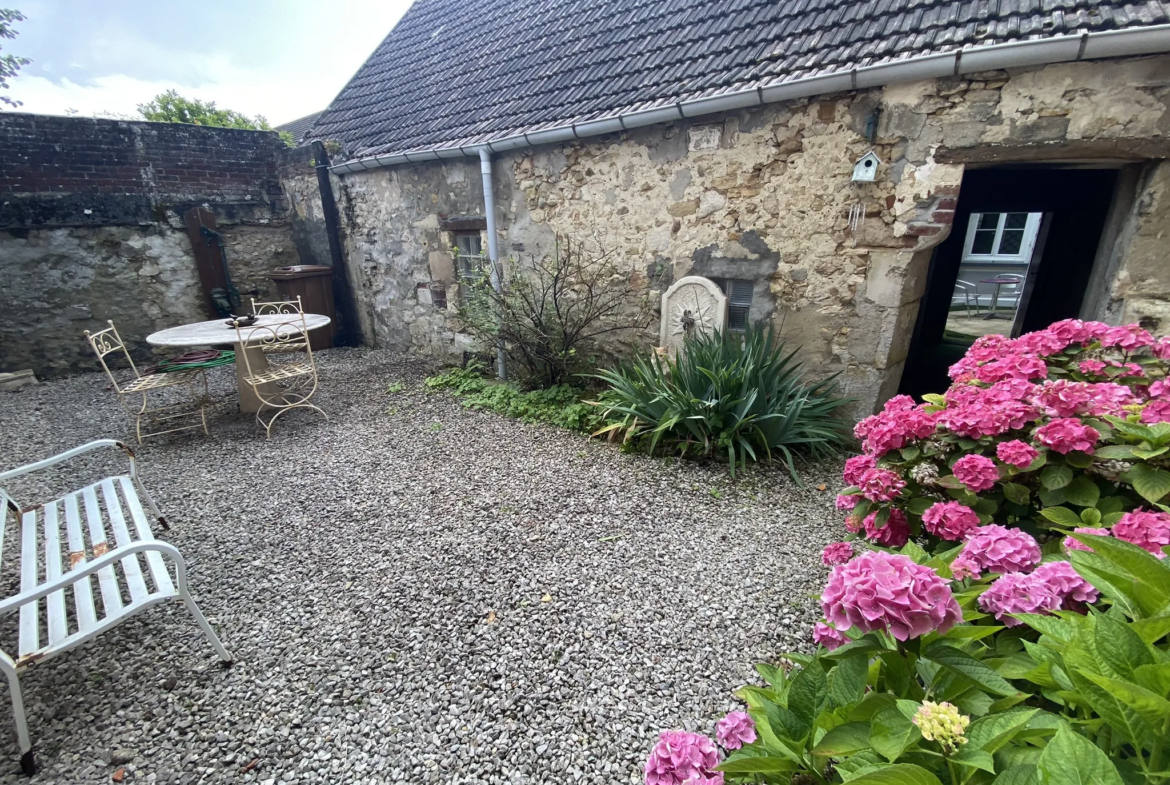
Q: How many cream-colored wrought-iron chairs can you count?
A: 3